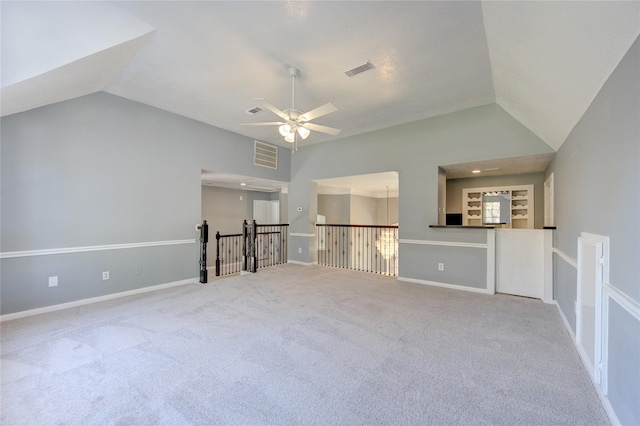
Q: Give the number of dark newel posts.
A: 4